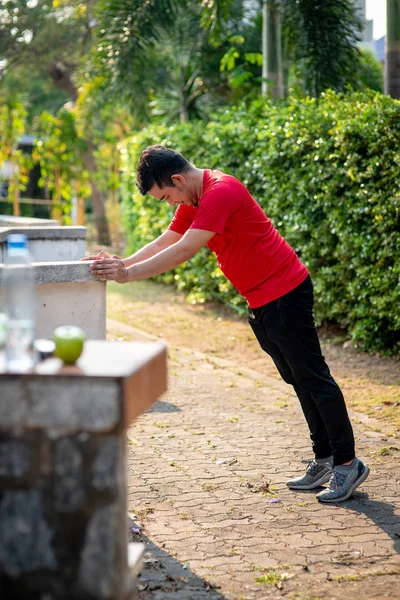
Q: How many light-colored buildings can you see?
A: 1